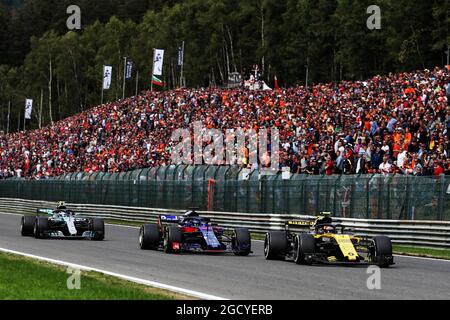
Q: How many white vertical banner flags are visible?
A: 3